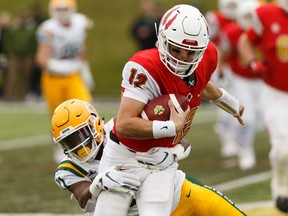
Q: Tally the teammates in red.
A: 4